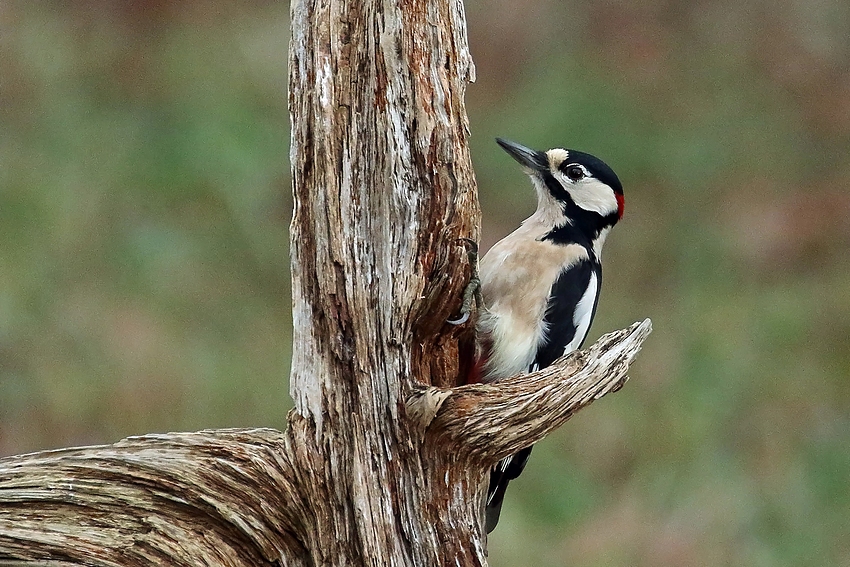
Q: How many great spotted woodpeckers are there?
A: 1